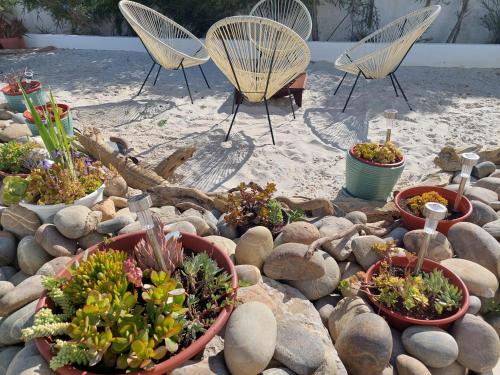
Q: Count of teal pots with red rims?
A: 3